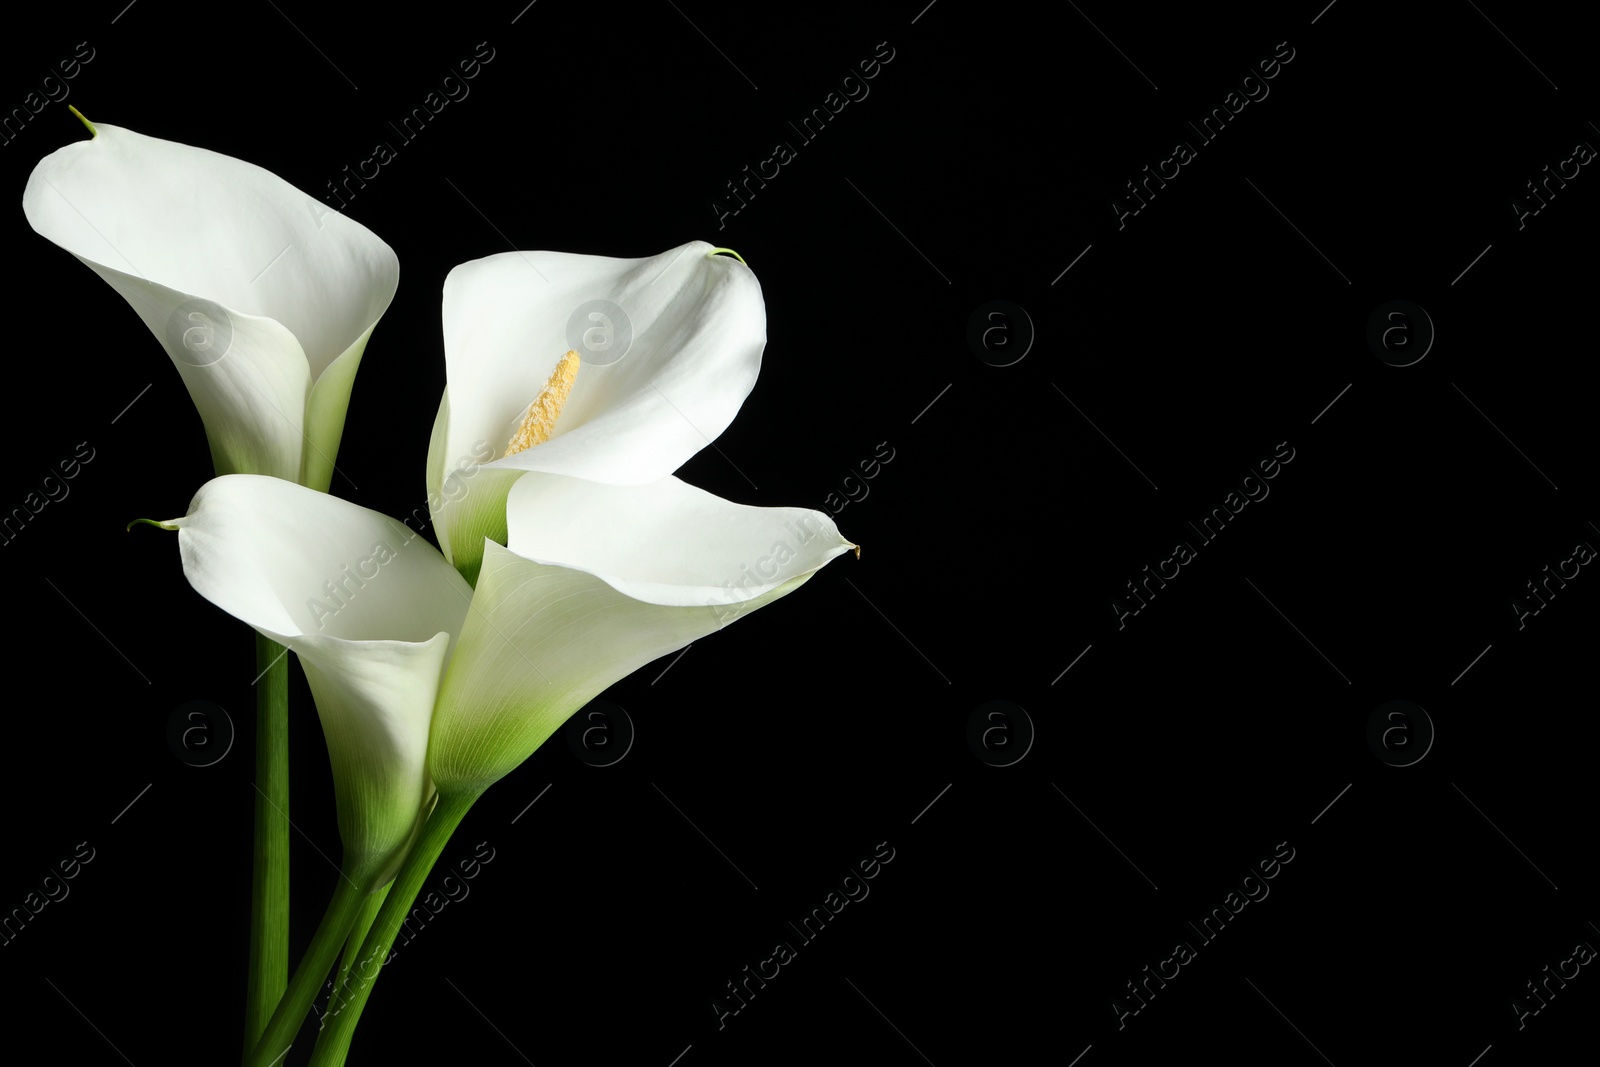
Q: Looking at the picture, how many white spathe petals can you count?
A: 4